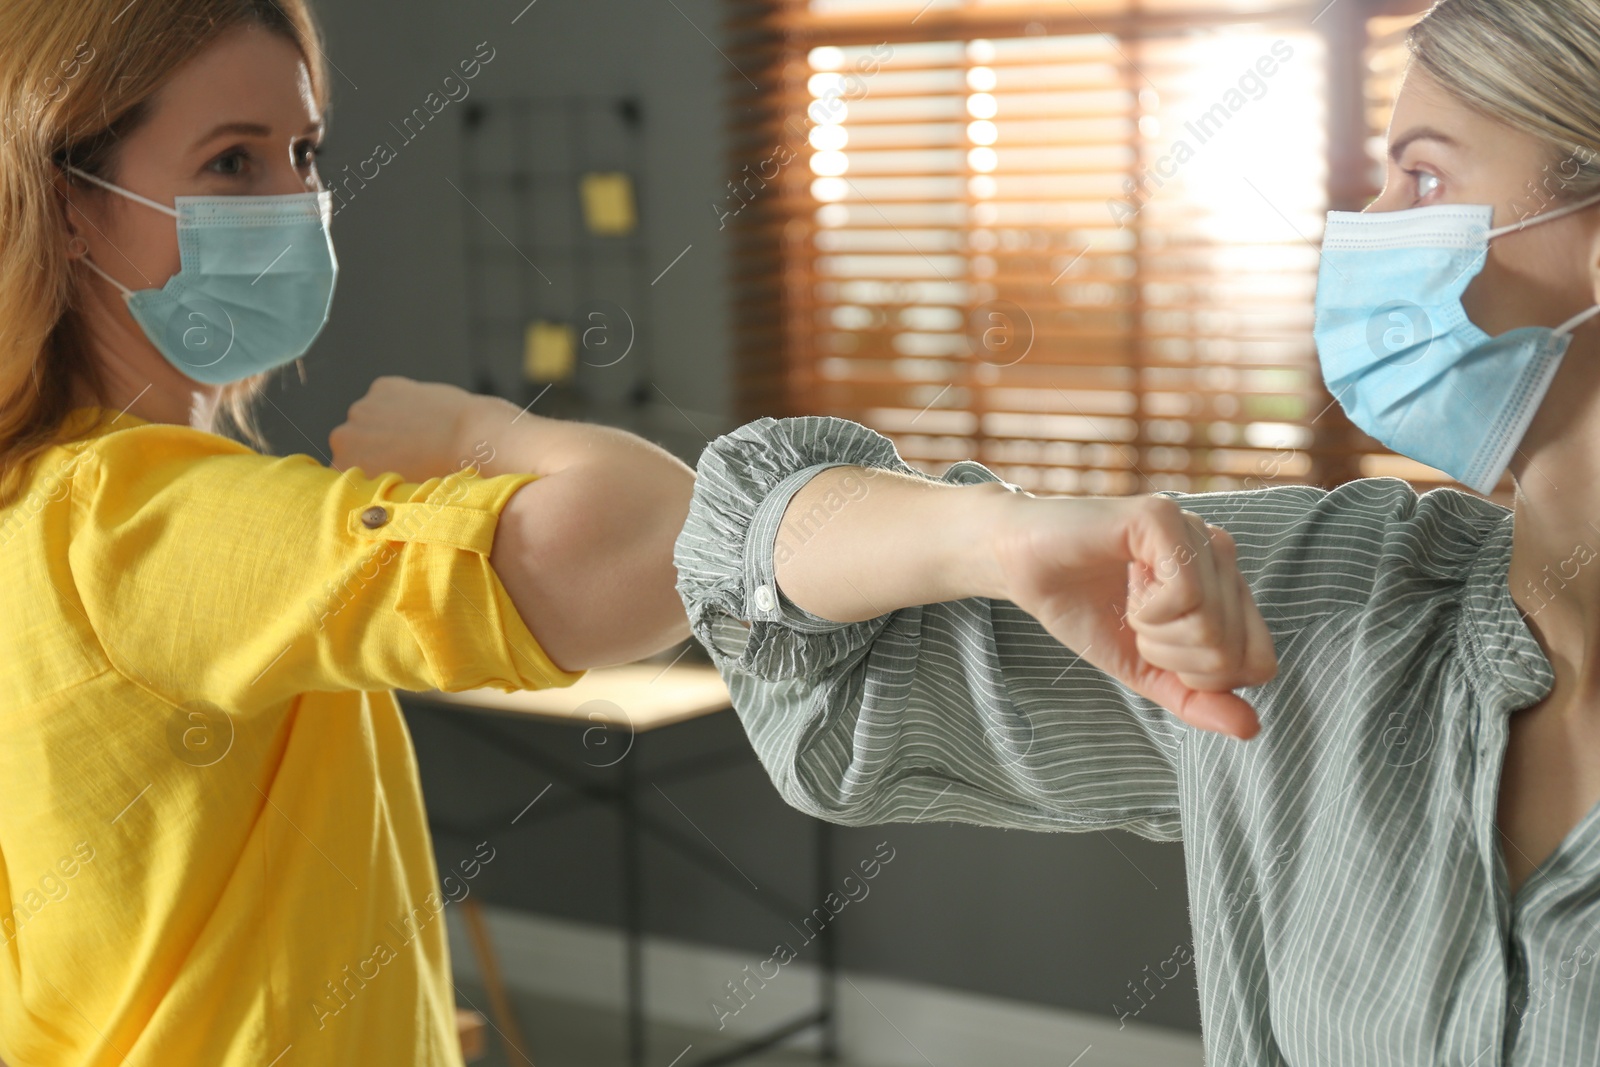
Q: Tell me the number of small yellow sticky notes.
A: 2